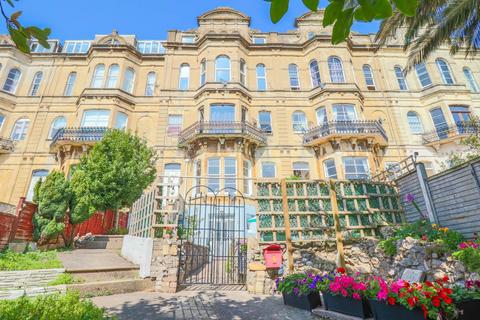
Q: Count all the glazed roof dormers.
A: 3